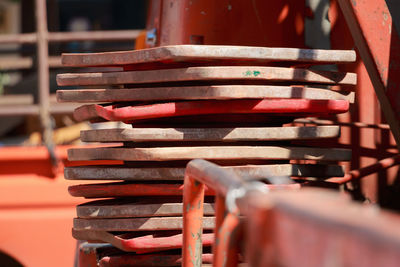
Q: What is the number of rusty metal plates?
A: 12